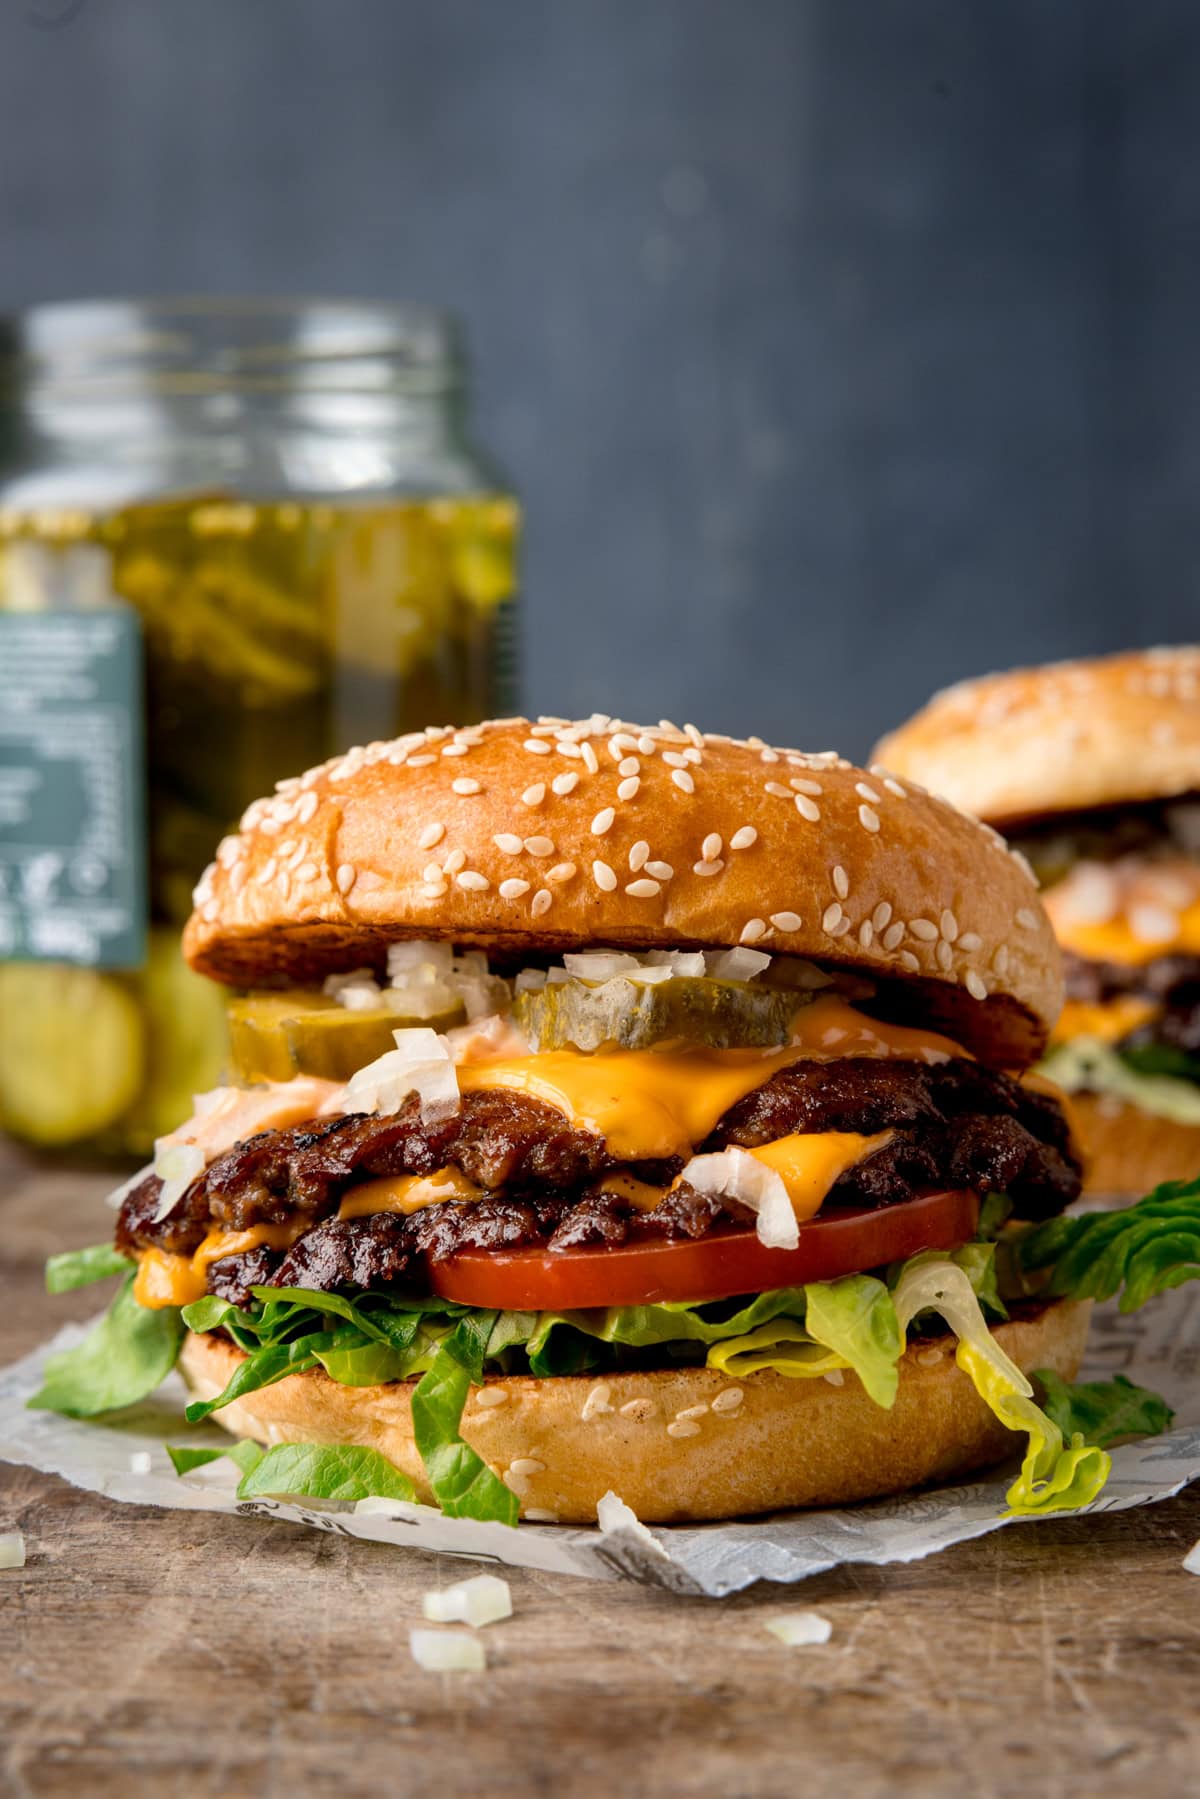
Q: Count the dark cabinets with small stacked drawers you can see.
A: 0